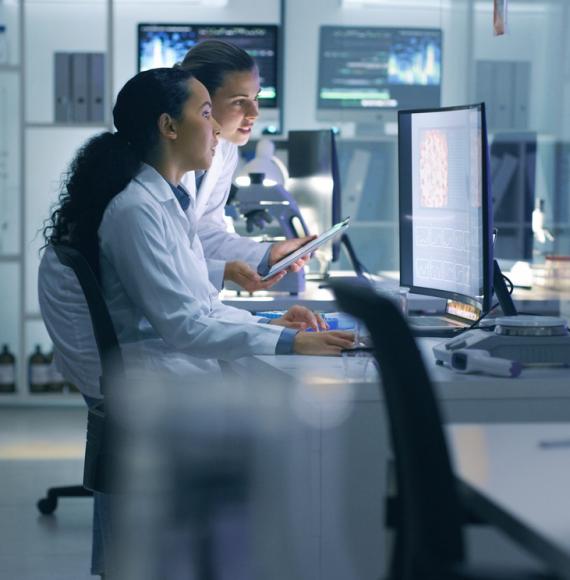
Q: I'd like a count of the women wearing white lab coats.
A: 2